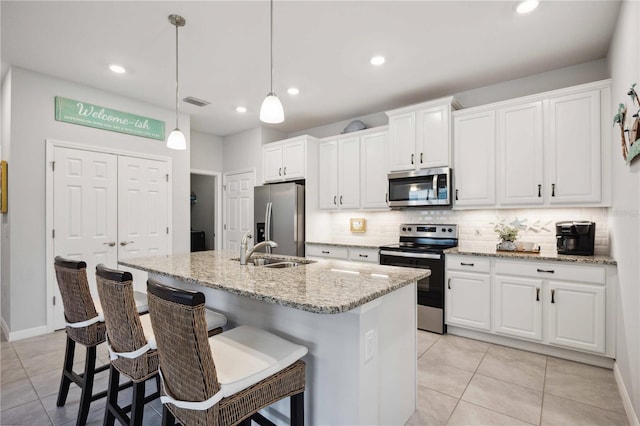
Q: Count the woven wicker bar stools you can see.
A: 3